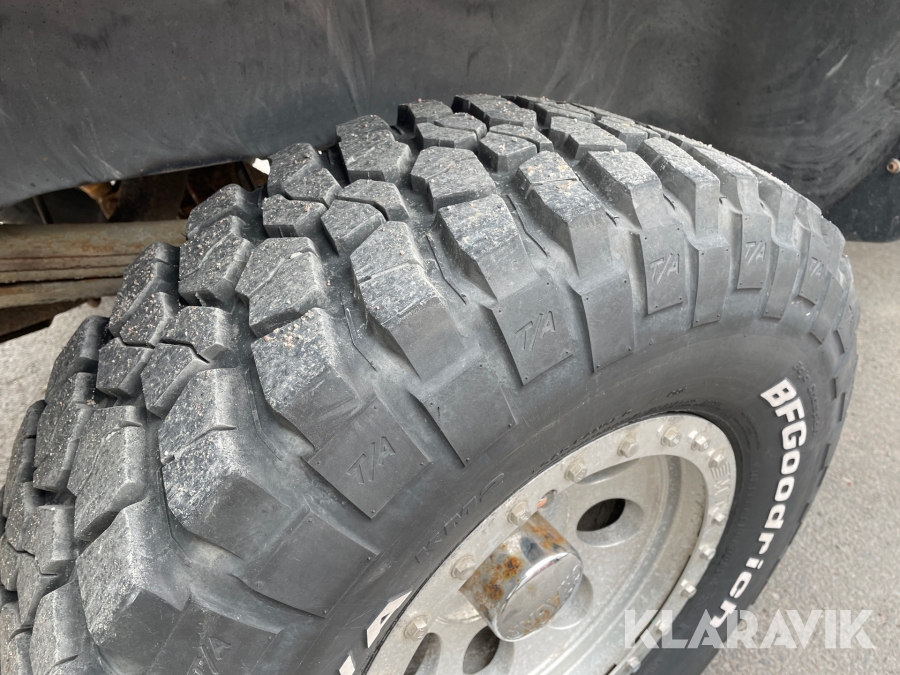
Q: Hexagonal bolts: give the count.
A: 13